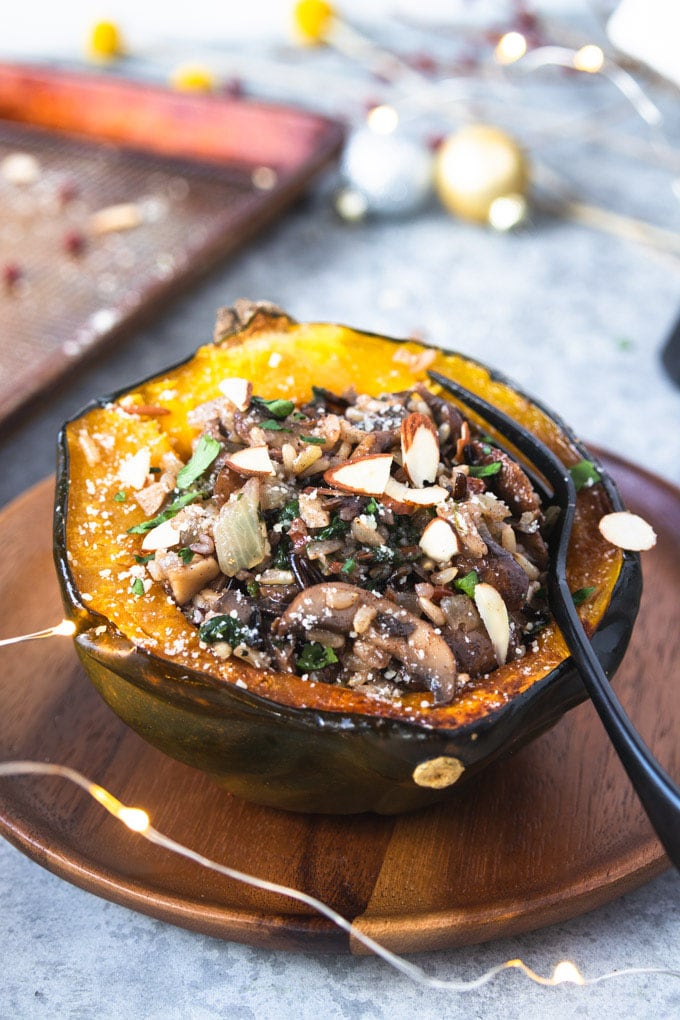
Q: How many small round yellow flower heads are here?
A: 3